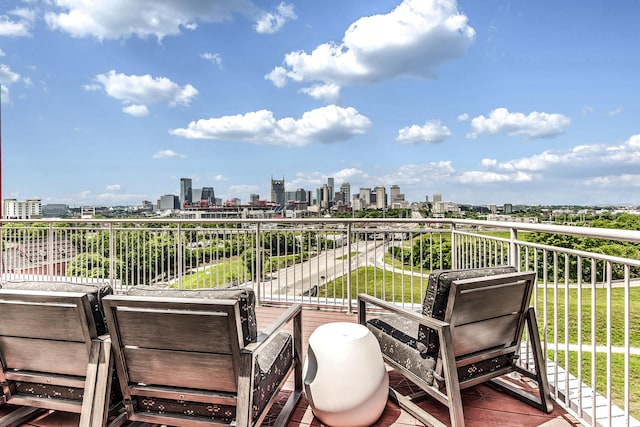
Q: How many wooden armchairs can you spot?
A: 3